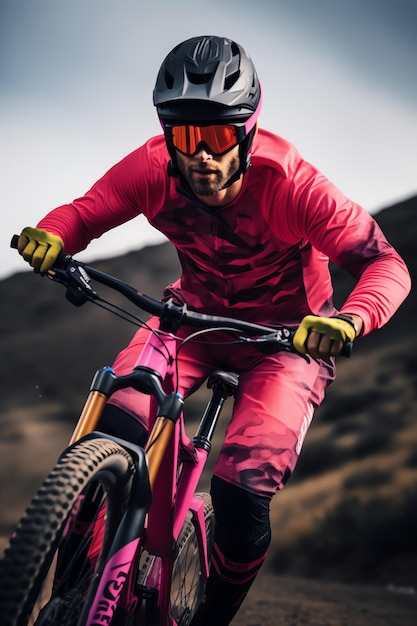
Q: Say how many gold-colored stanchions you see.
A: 2